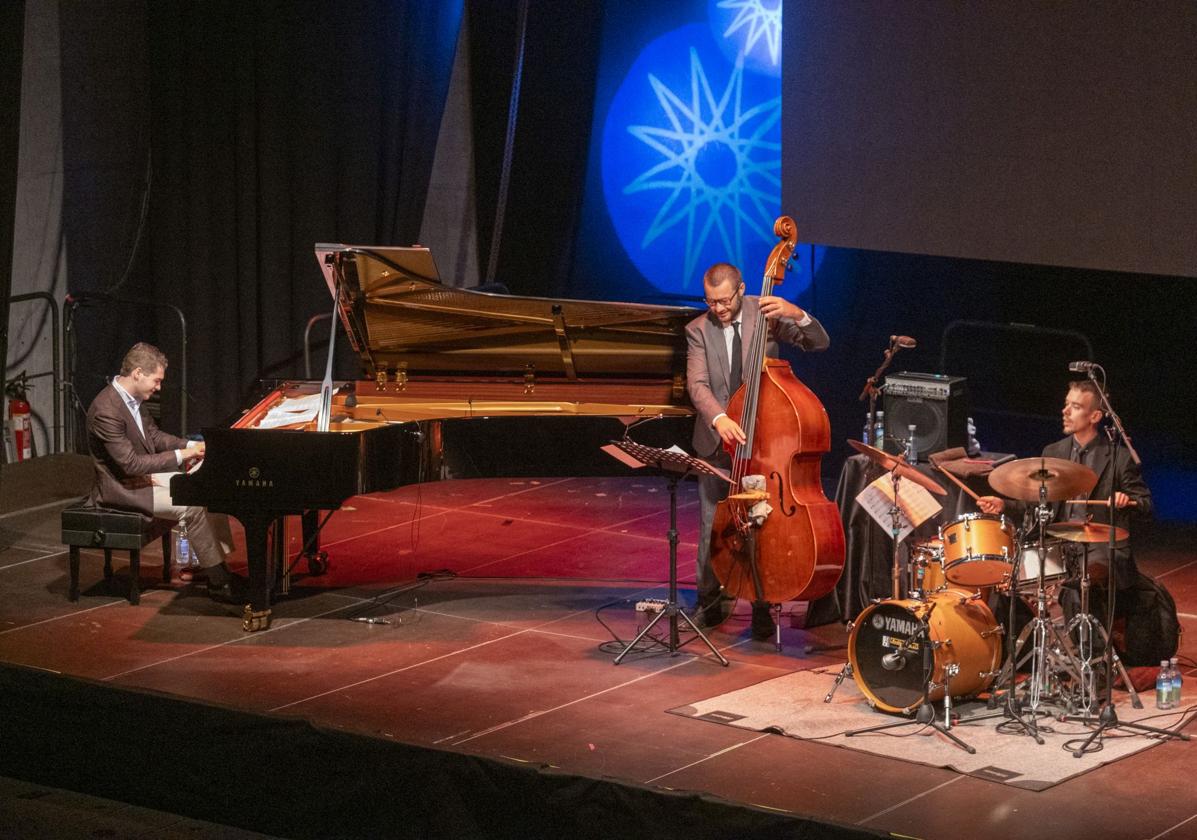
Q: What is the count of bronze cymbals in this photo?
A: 3